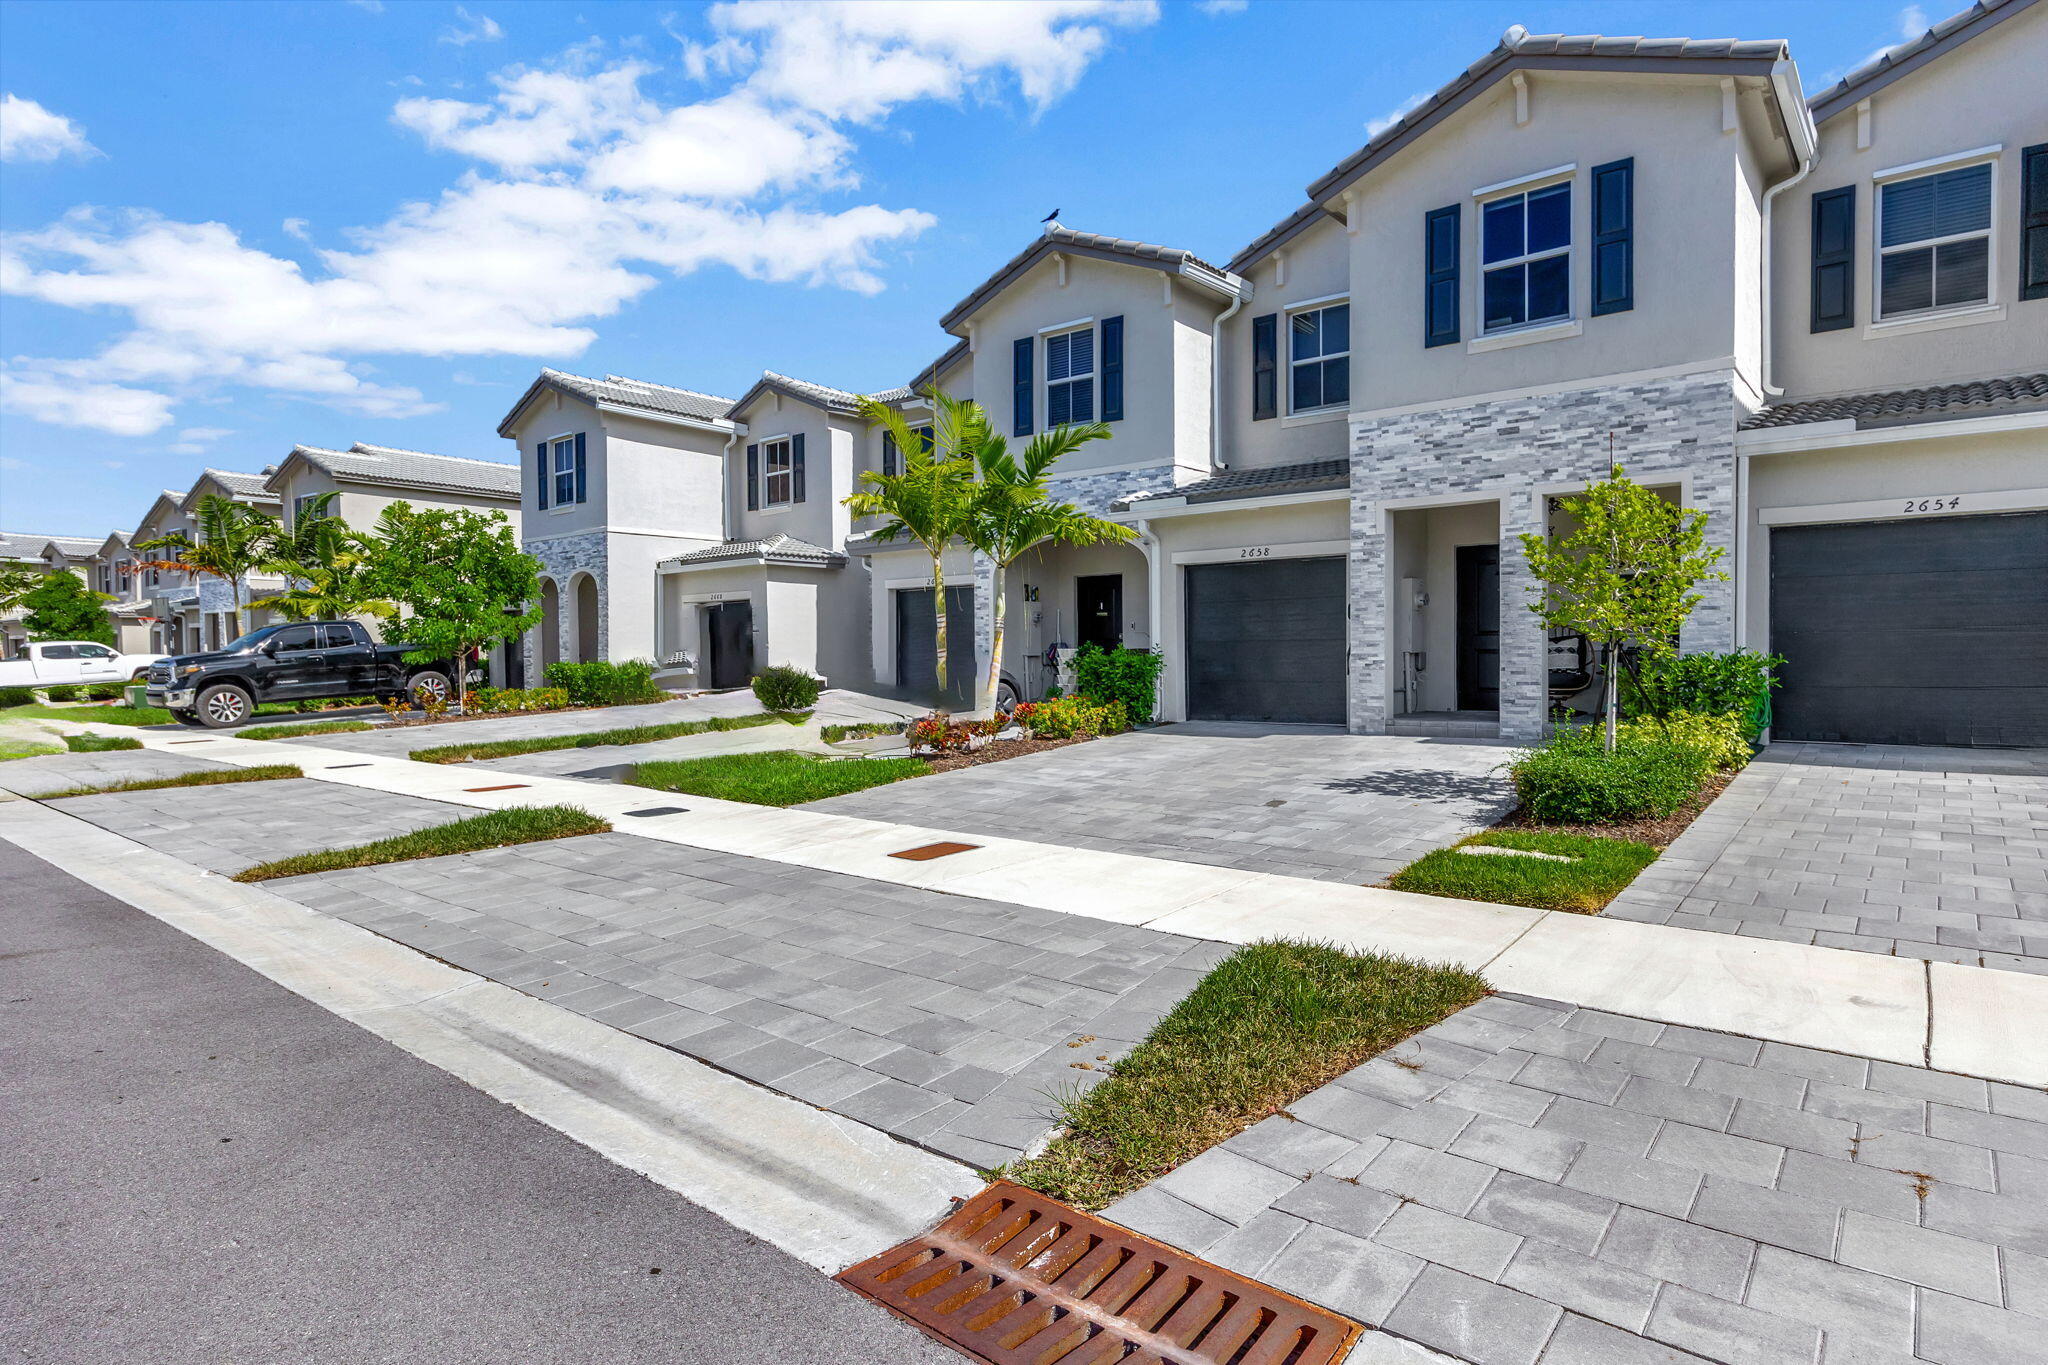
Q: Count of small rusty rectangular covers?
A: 3